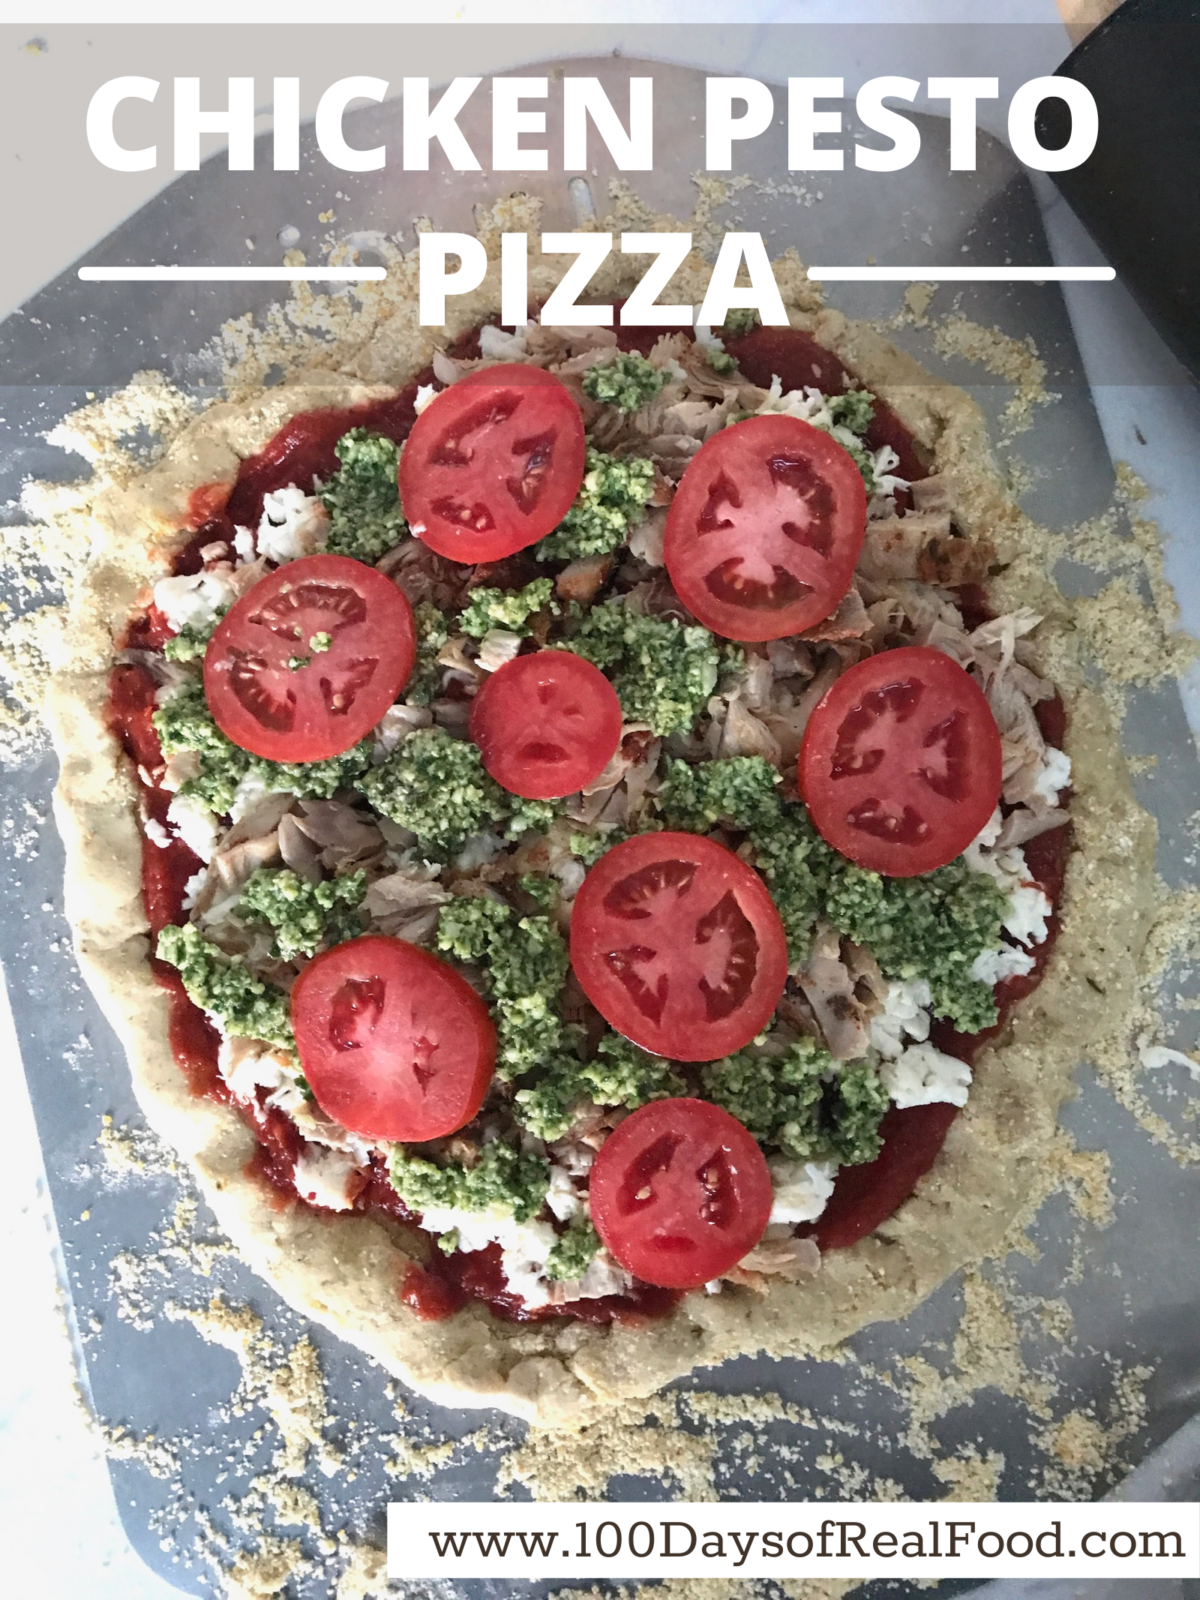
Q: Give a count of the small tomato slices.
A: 1